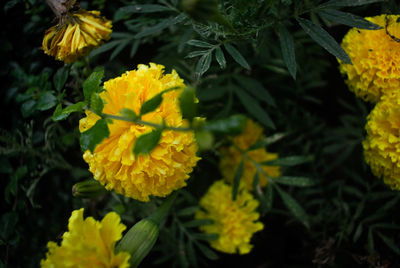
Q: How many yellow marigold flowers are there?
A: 7